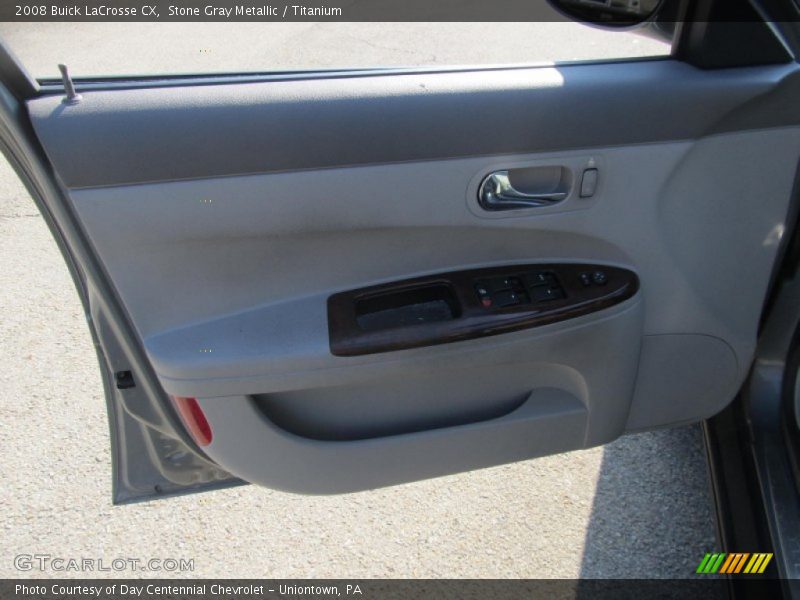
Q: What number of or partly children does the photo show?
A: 0